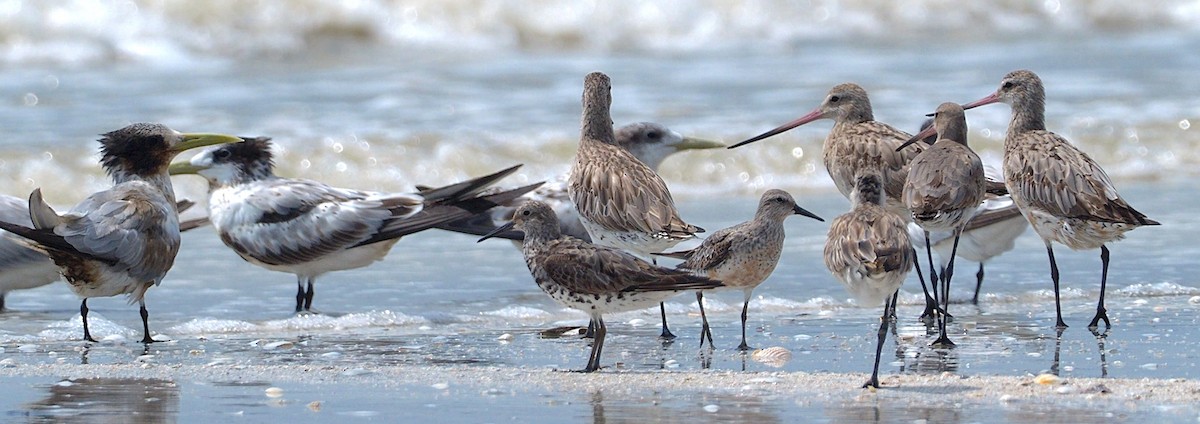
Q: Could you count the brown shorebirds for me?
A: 7